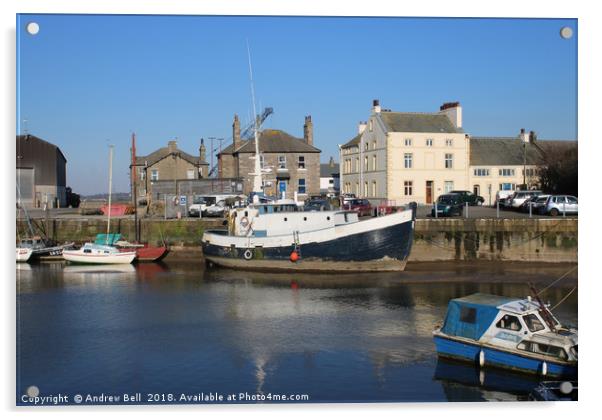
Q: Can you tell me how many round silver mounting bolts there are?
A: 4